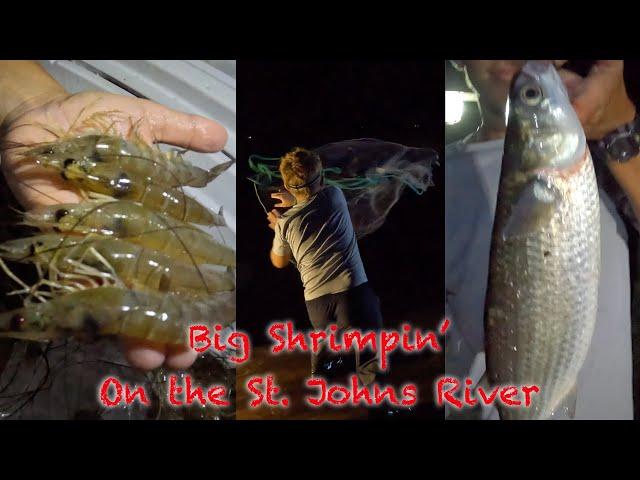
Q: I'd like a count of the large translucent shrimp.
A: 5